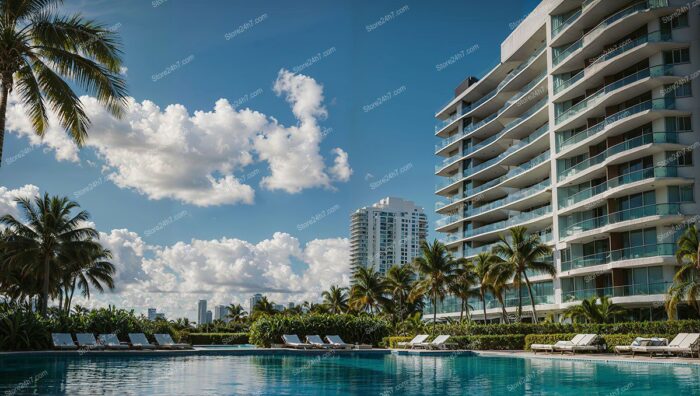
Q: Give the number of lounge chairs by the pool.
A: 14